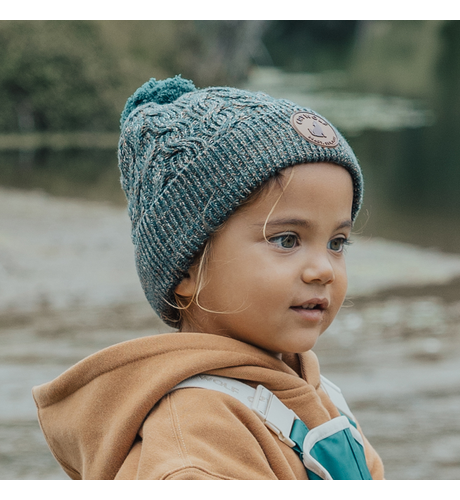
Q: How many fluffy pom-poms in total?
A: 1